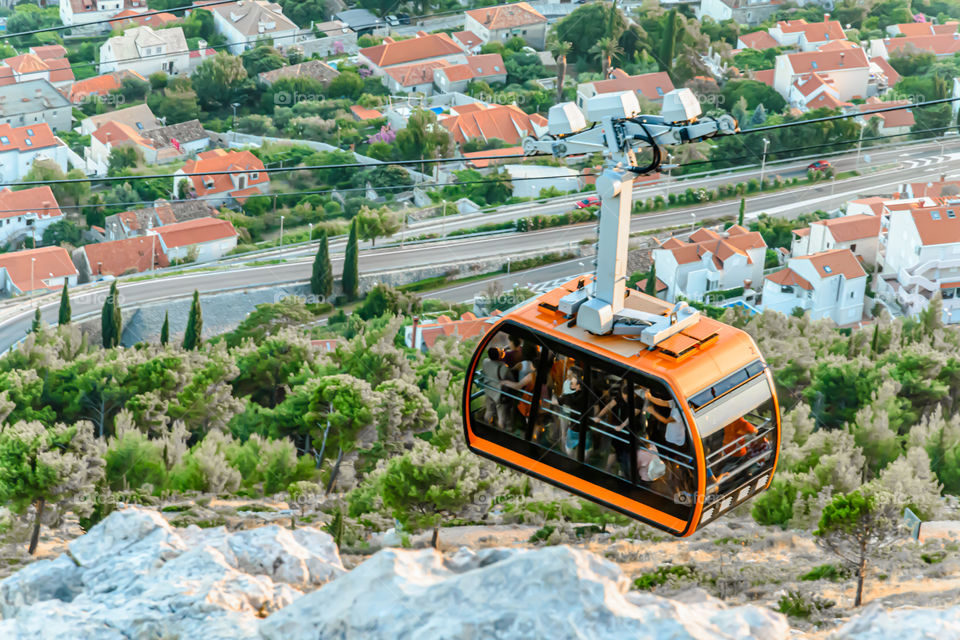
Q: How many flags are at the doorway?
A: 0